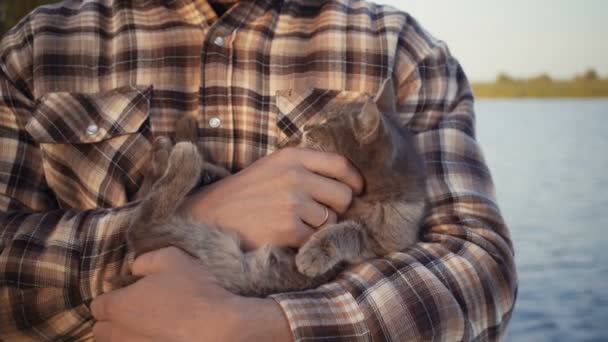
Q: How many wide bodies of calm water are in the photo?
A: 1